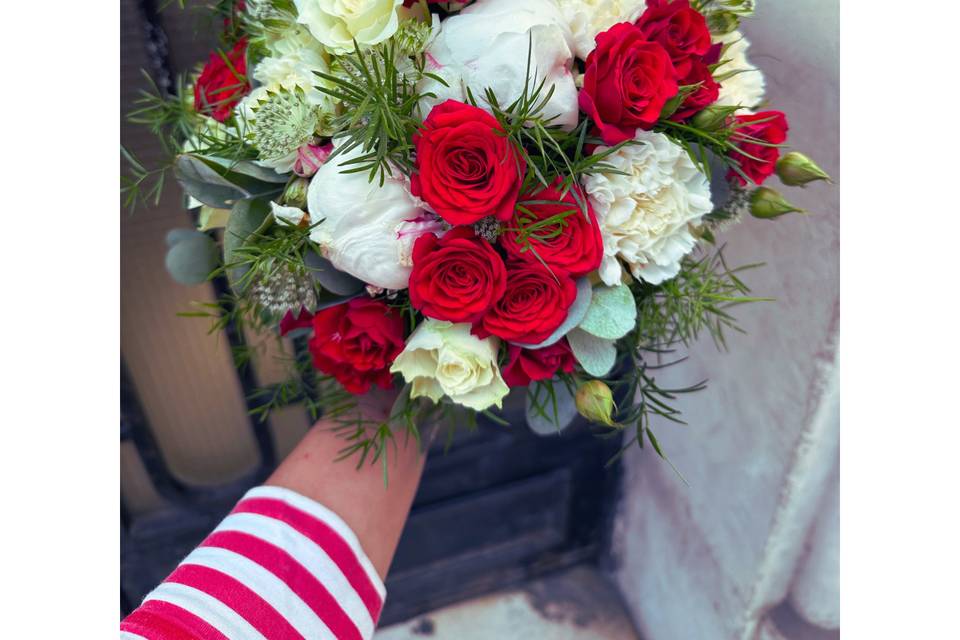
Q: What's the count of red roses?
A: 11